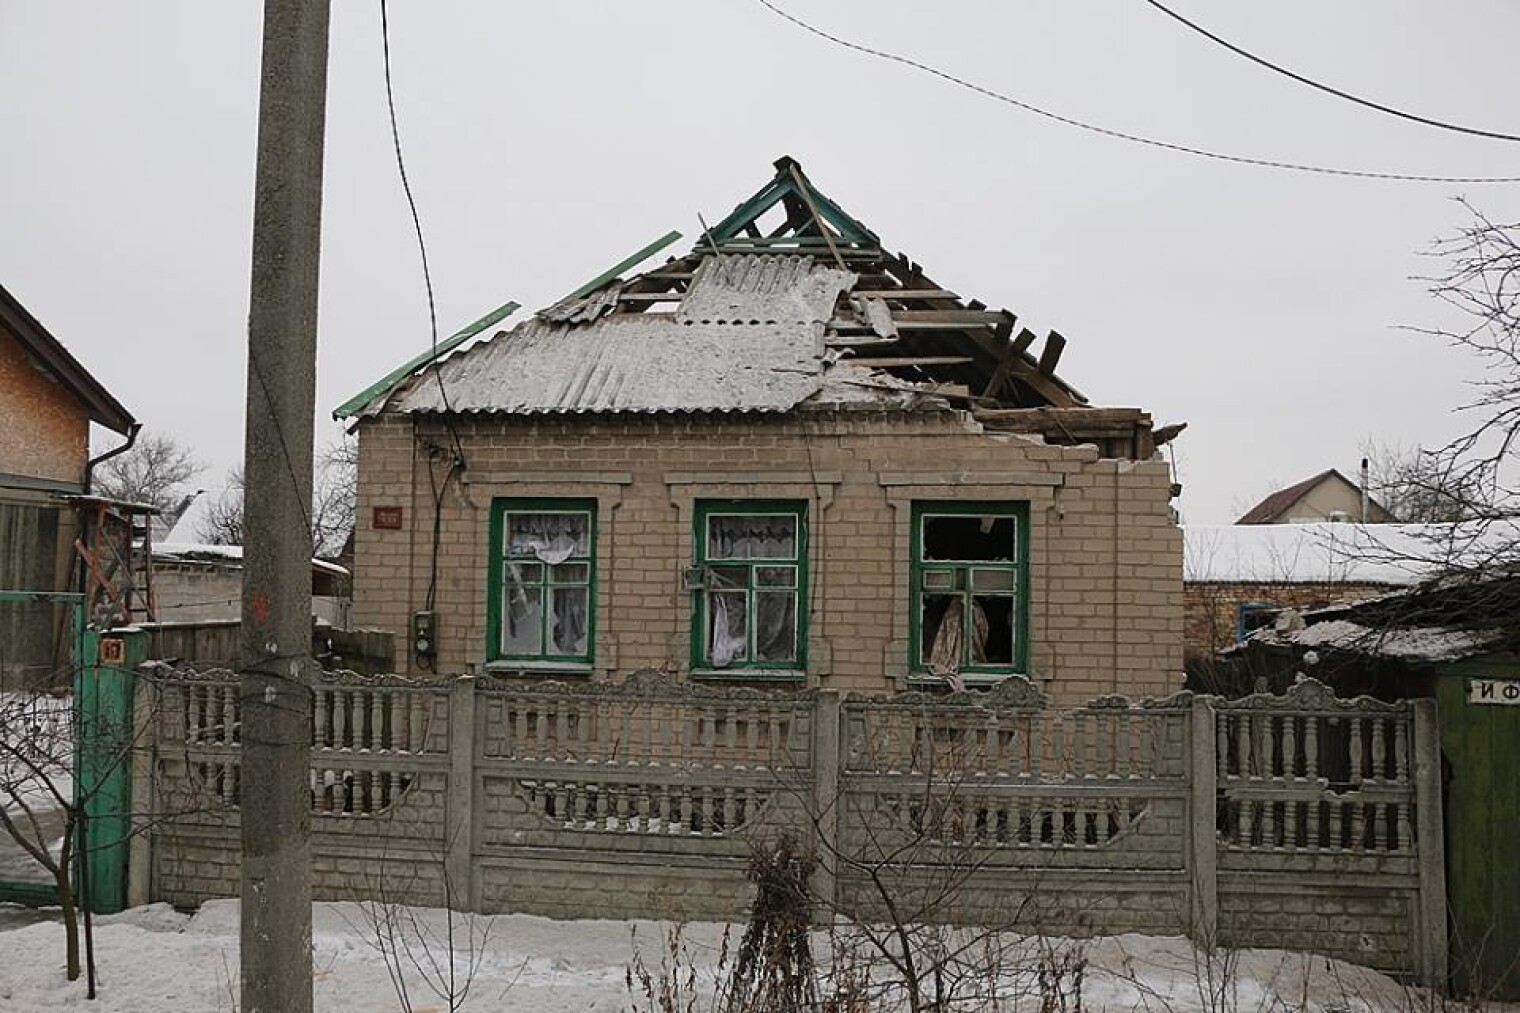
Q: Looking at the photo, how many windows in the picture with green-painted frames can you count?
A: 3